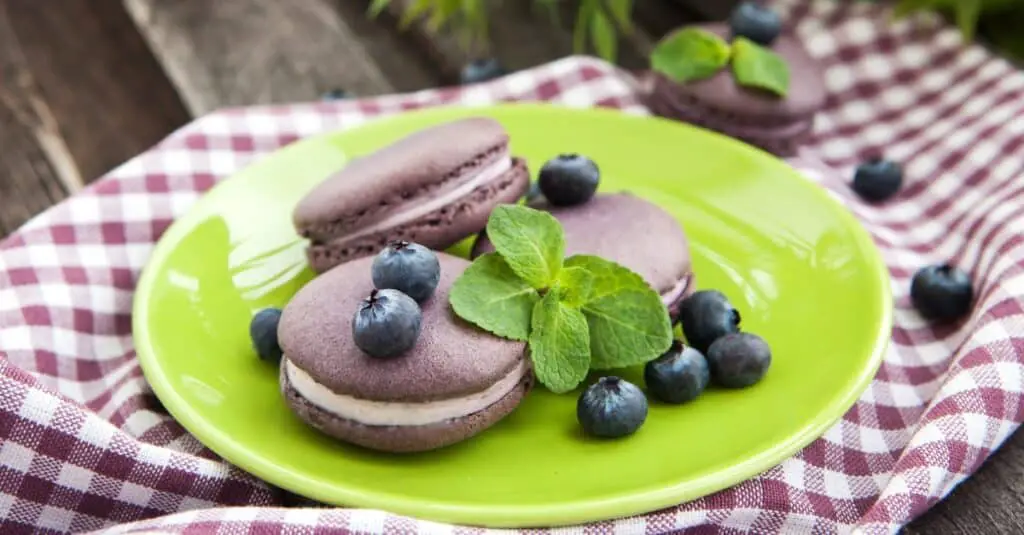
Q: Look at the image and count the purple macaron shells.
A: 8